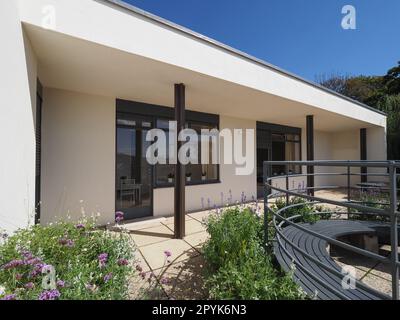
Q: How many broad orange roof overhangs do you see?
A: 0